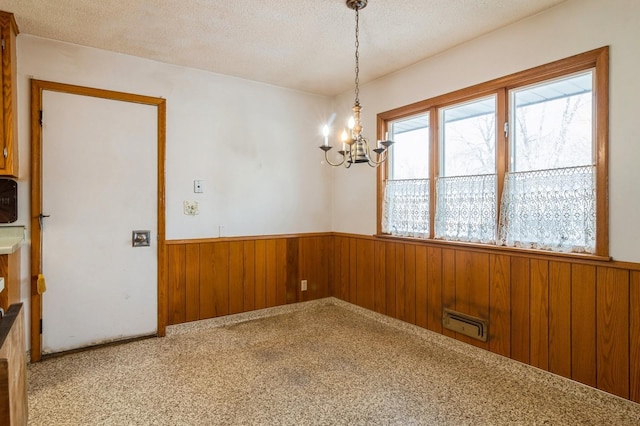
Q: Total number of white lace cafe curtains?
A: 3